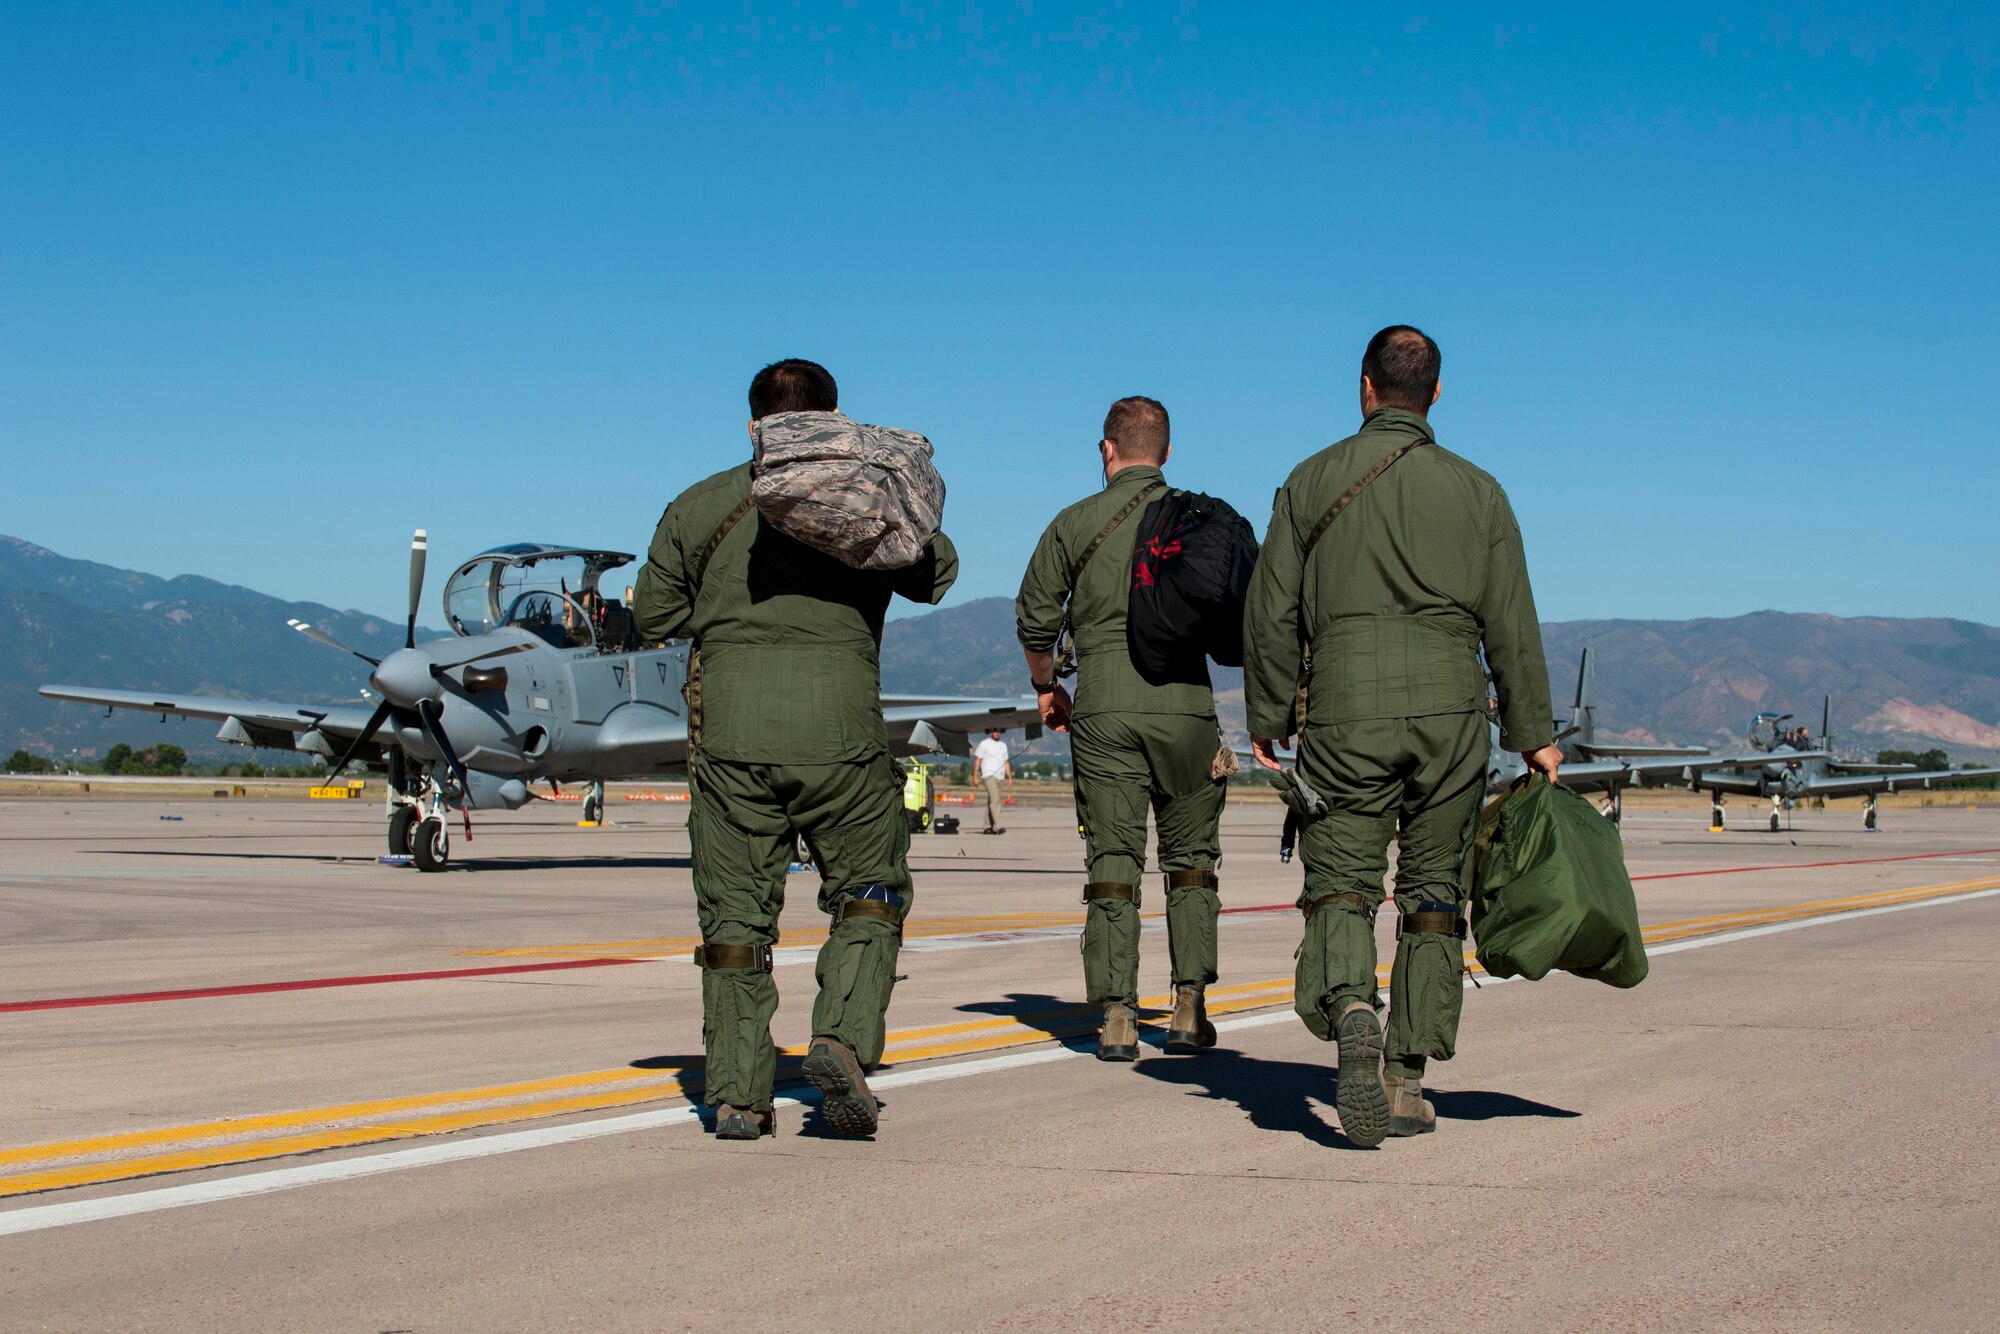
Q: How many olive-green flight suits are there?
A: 3